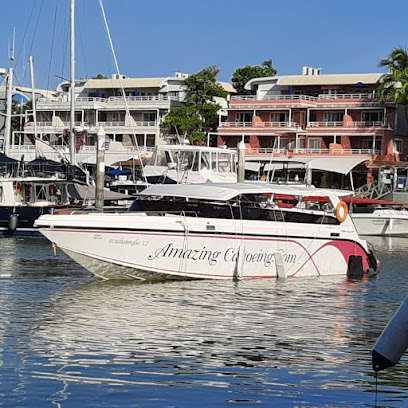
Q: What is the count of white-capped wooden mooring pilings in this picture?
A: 2